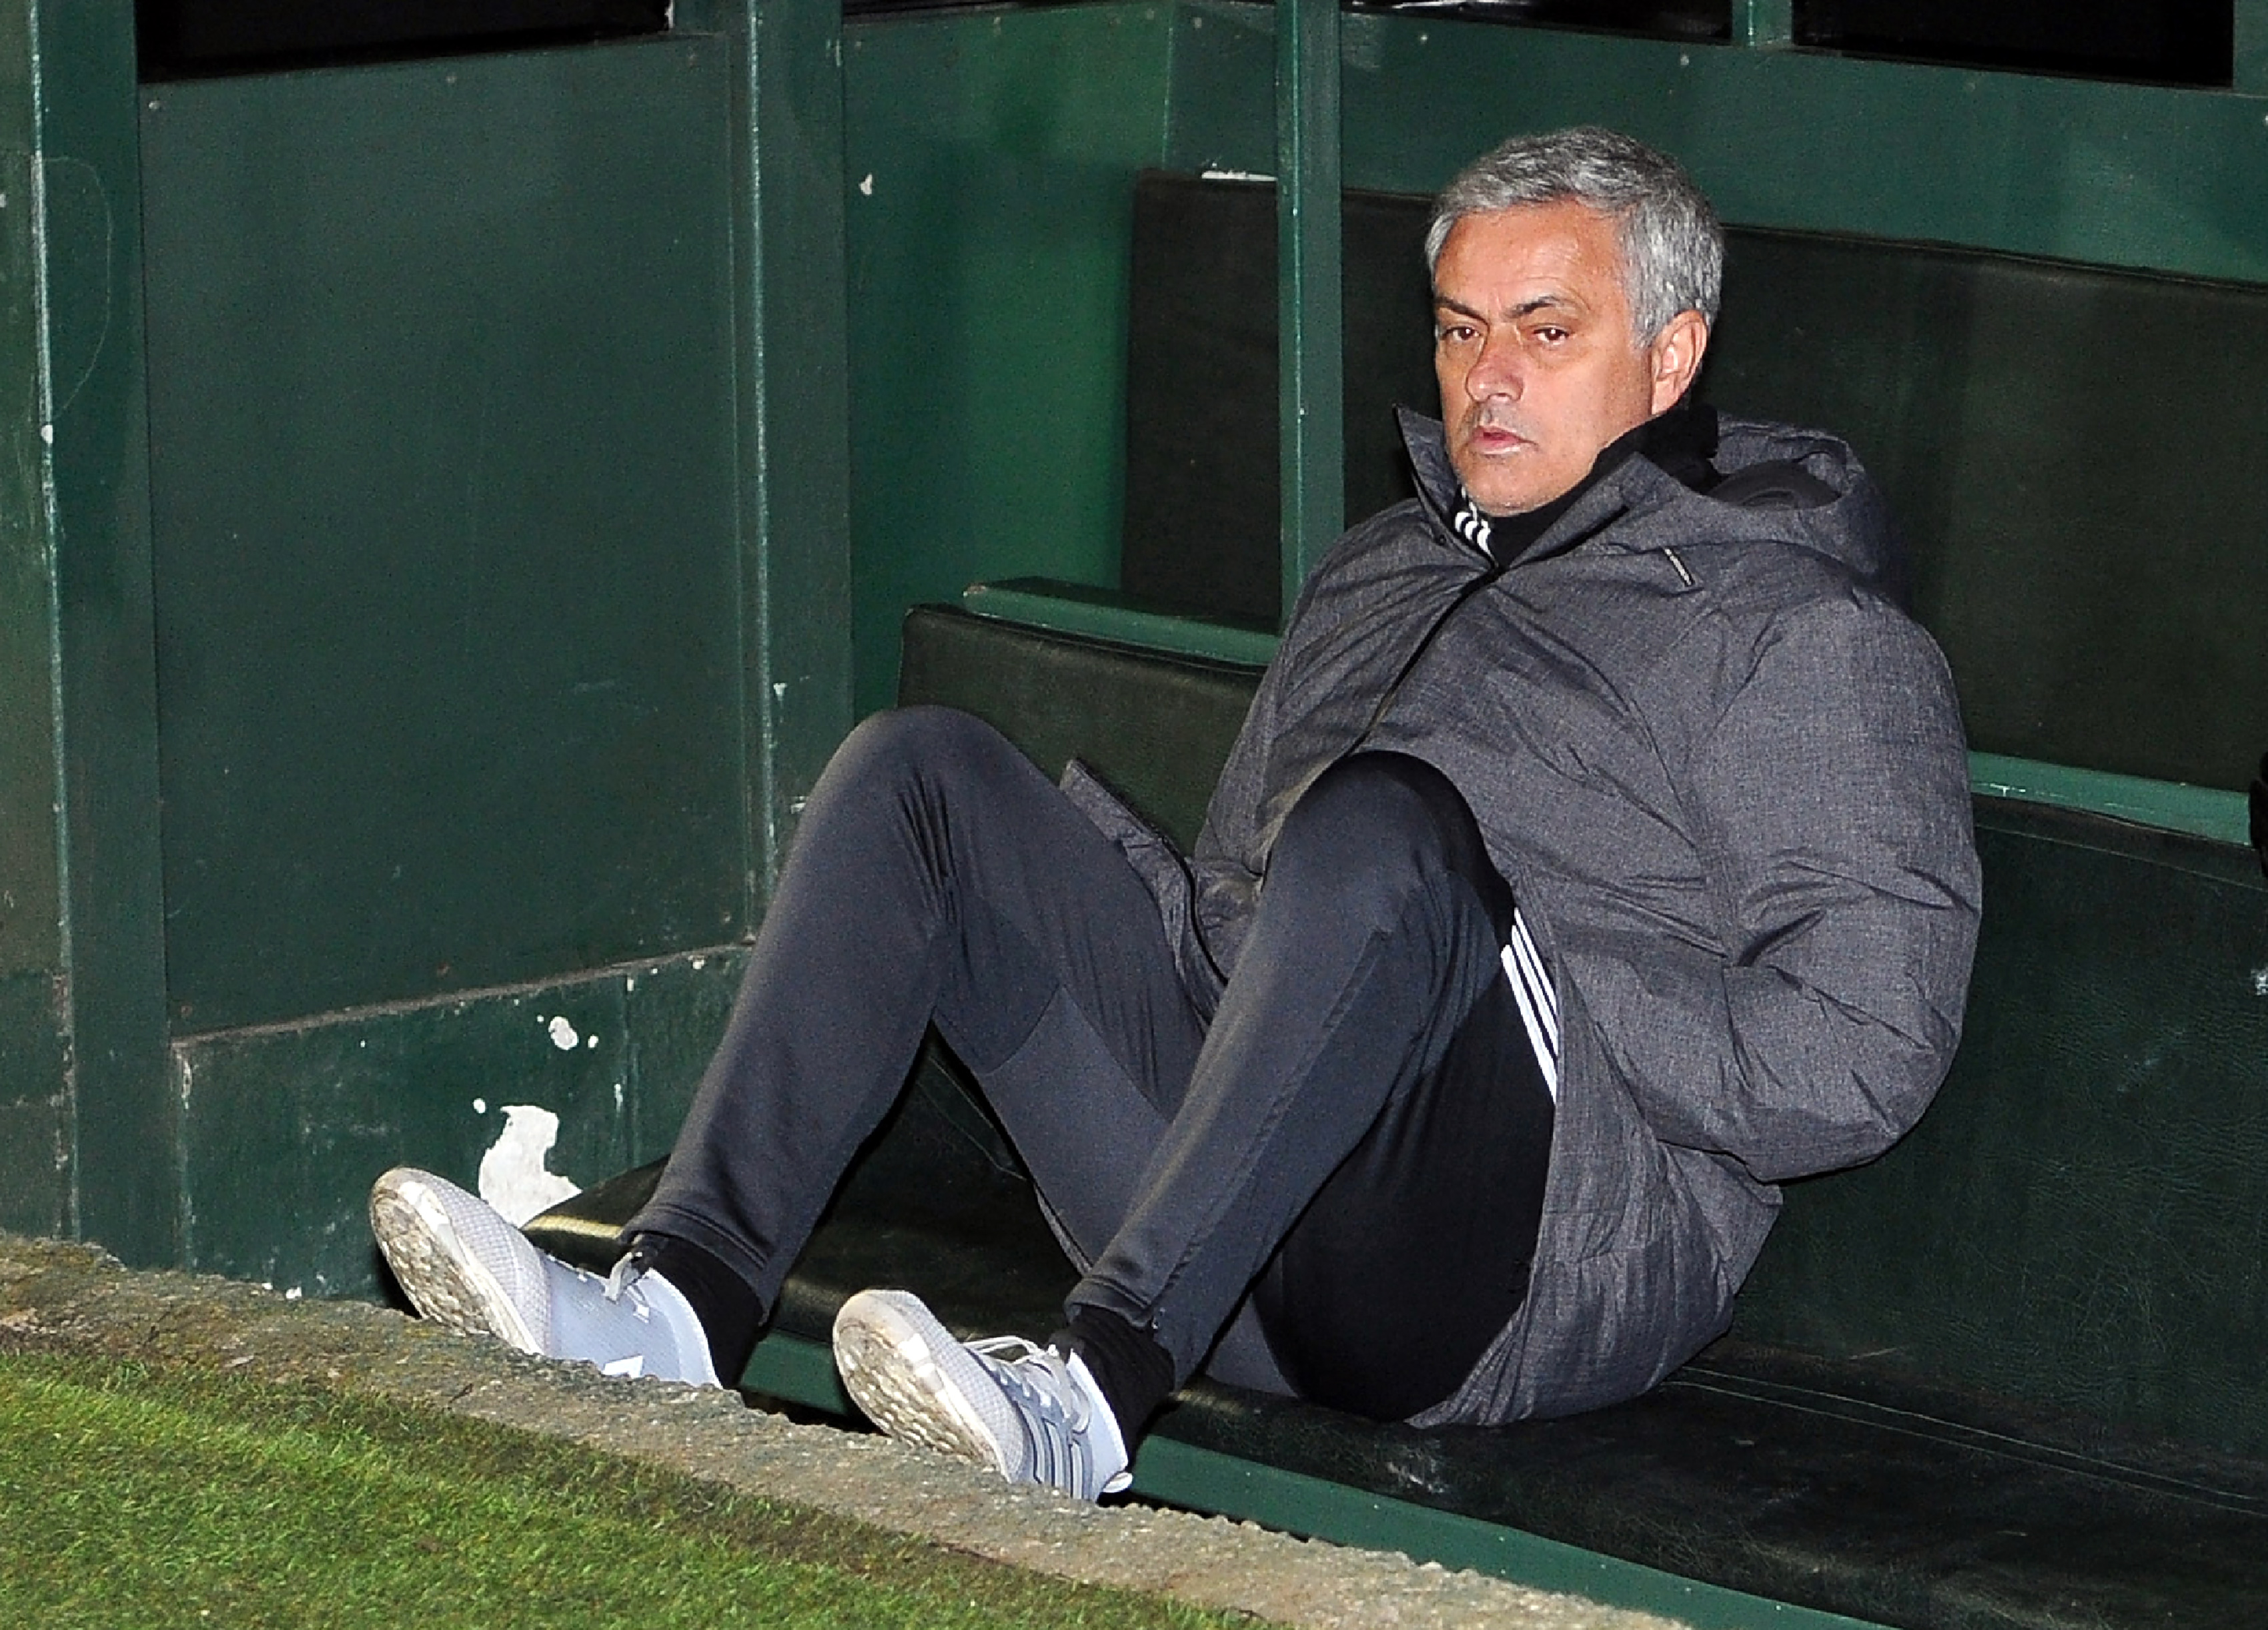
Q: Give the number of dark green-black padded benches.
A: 2